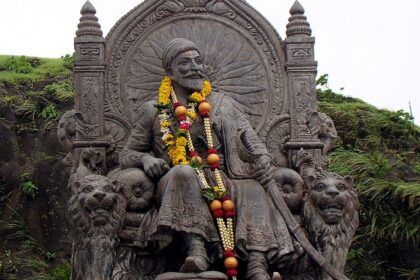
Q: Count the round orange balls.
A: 7